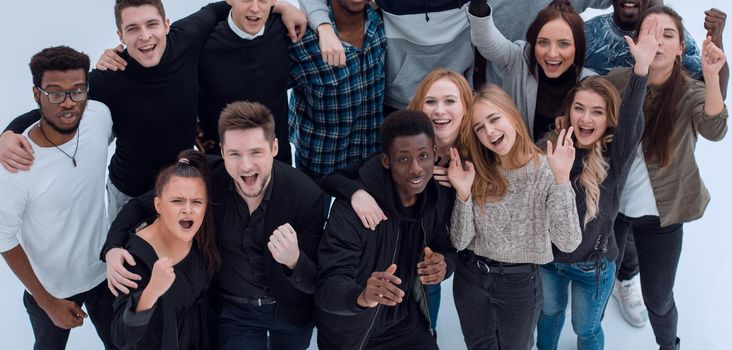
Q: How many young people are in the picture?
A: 15